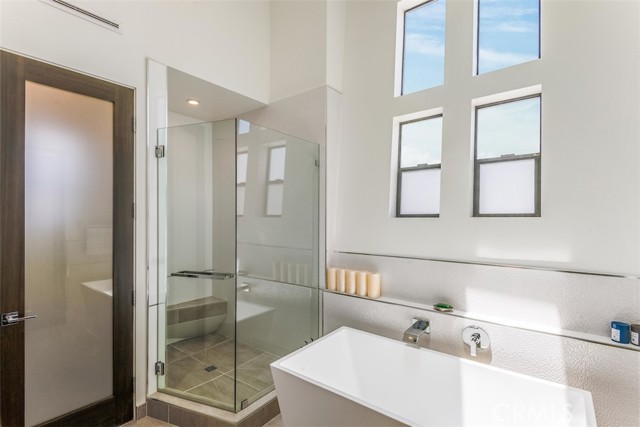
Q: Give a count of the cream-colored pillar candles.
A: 5